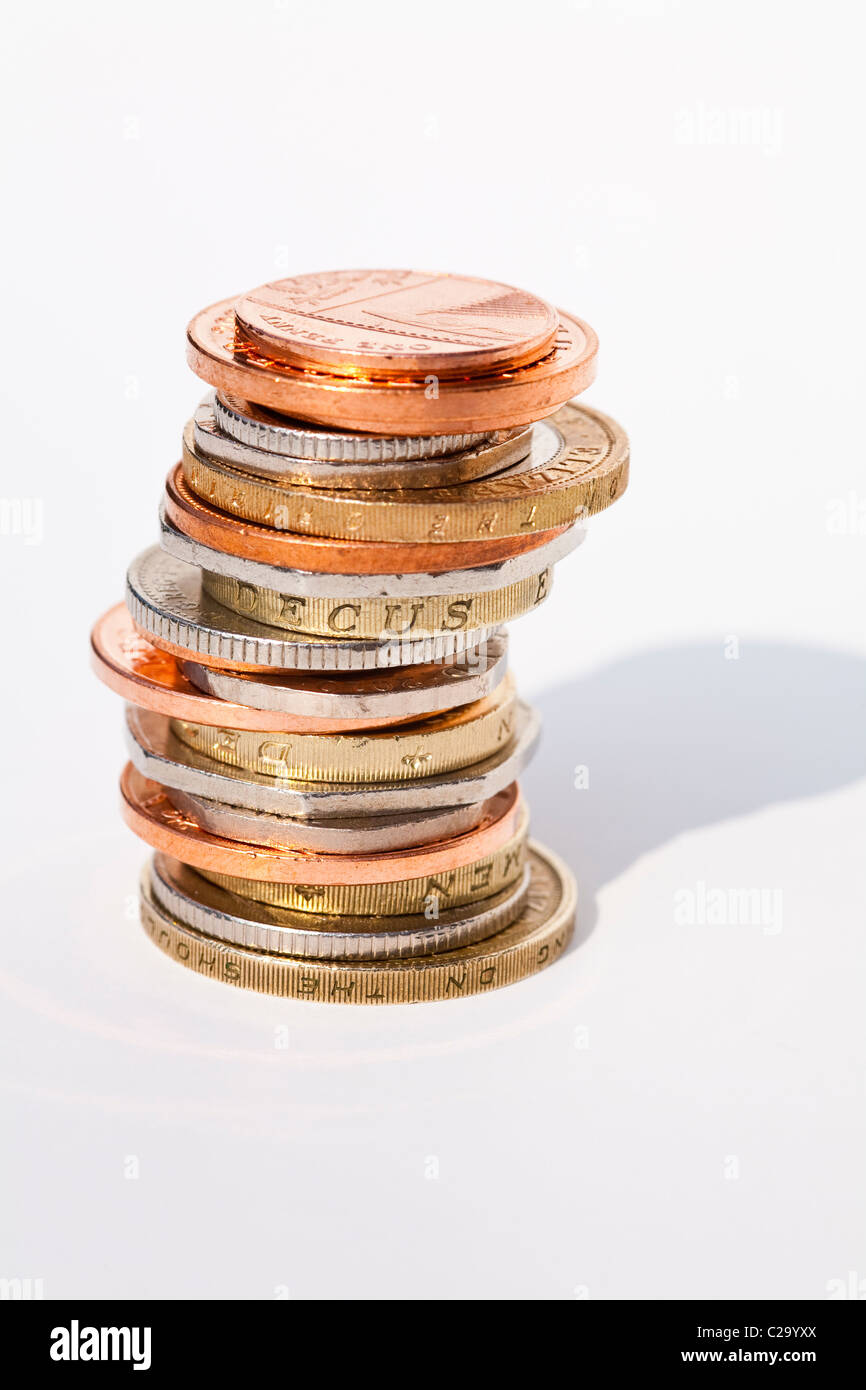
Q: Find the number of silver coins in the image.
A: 8